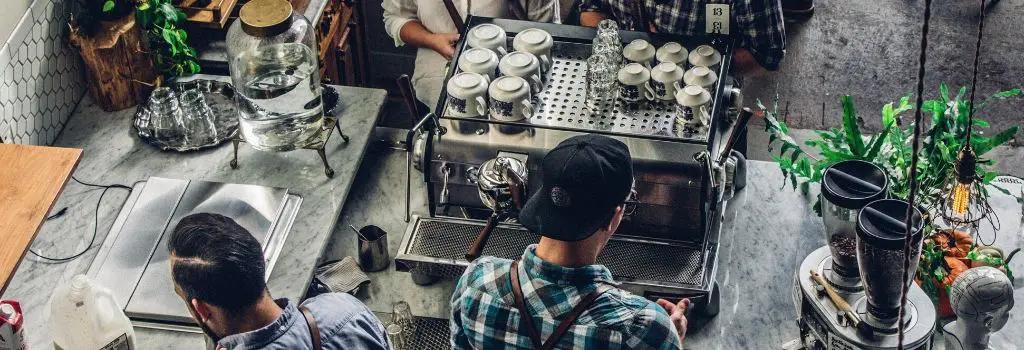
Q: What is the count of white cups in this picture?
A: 13